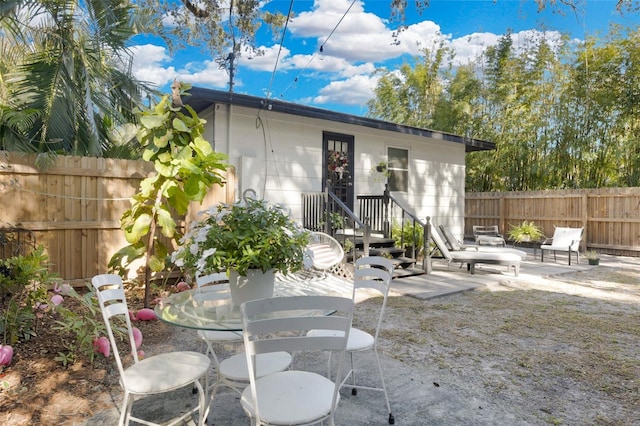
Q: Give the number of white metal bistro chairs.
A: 4